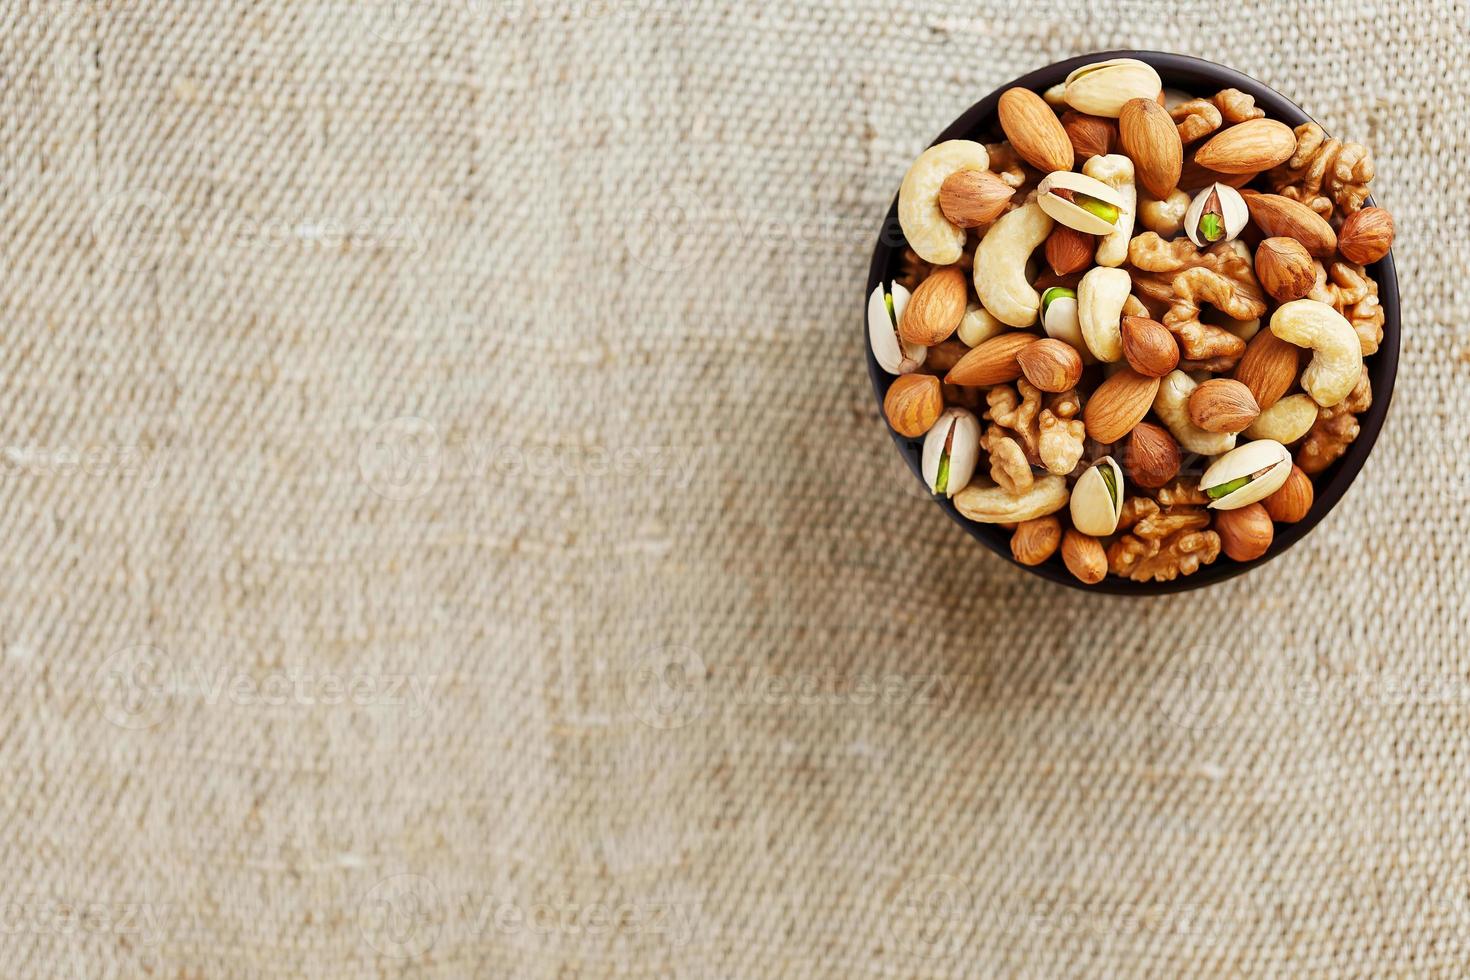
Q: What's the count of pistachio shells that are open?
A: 8